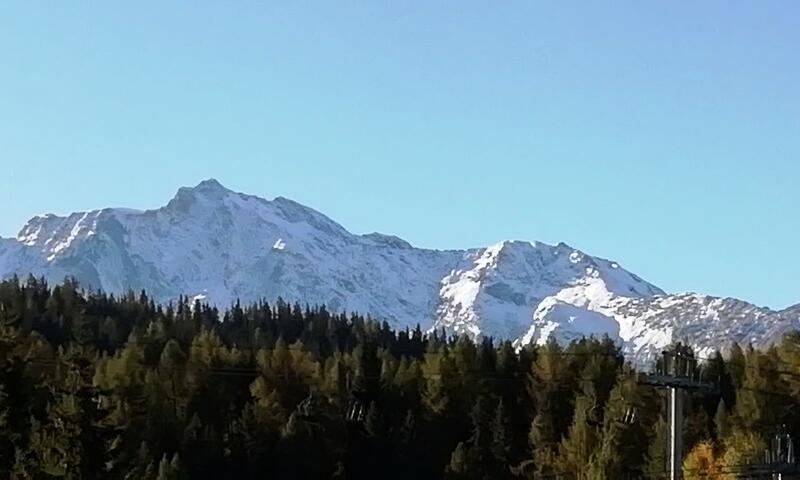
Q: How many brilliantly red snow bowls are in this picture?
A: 0